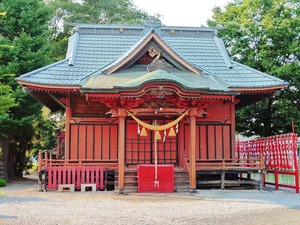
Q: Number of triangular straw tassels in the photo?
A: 3